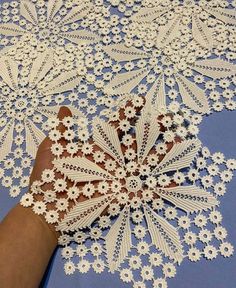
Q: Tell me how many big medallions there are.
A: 5